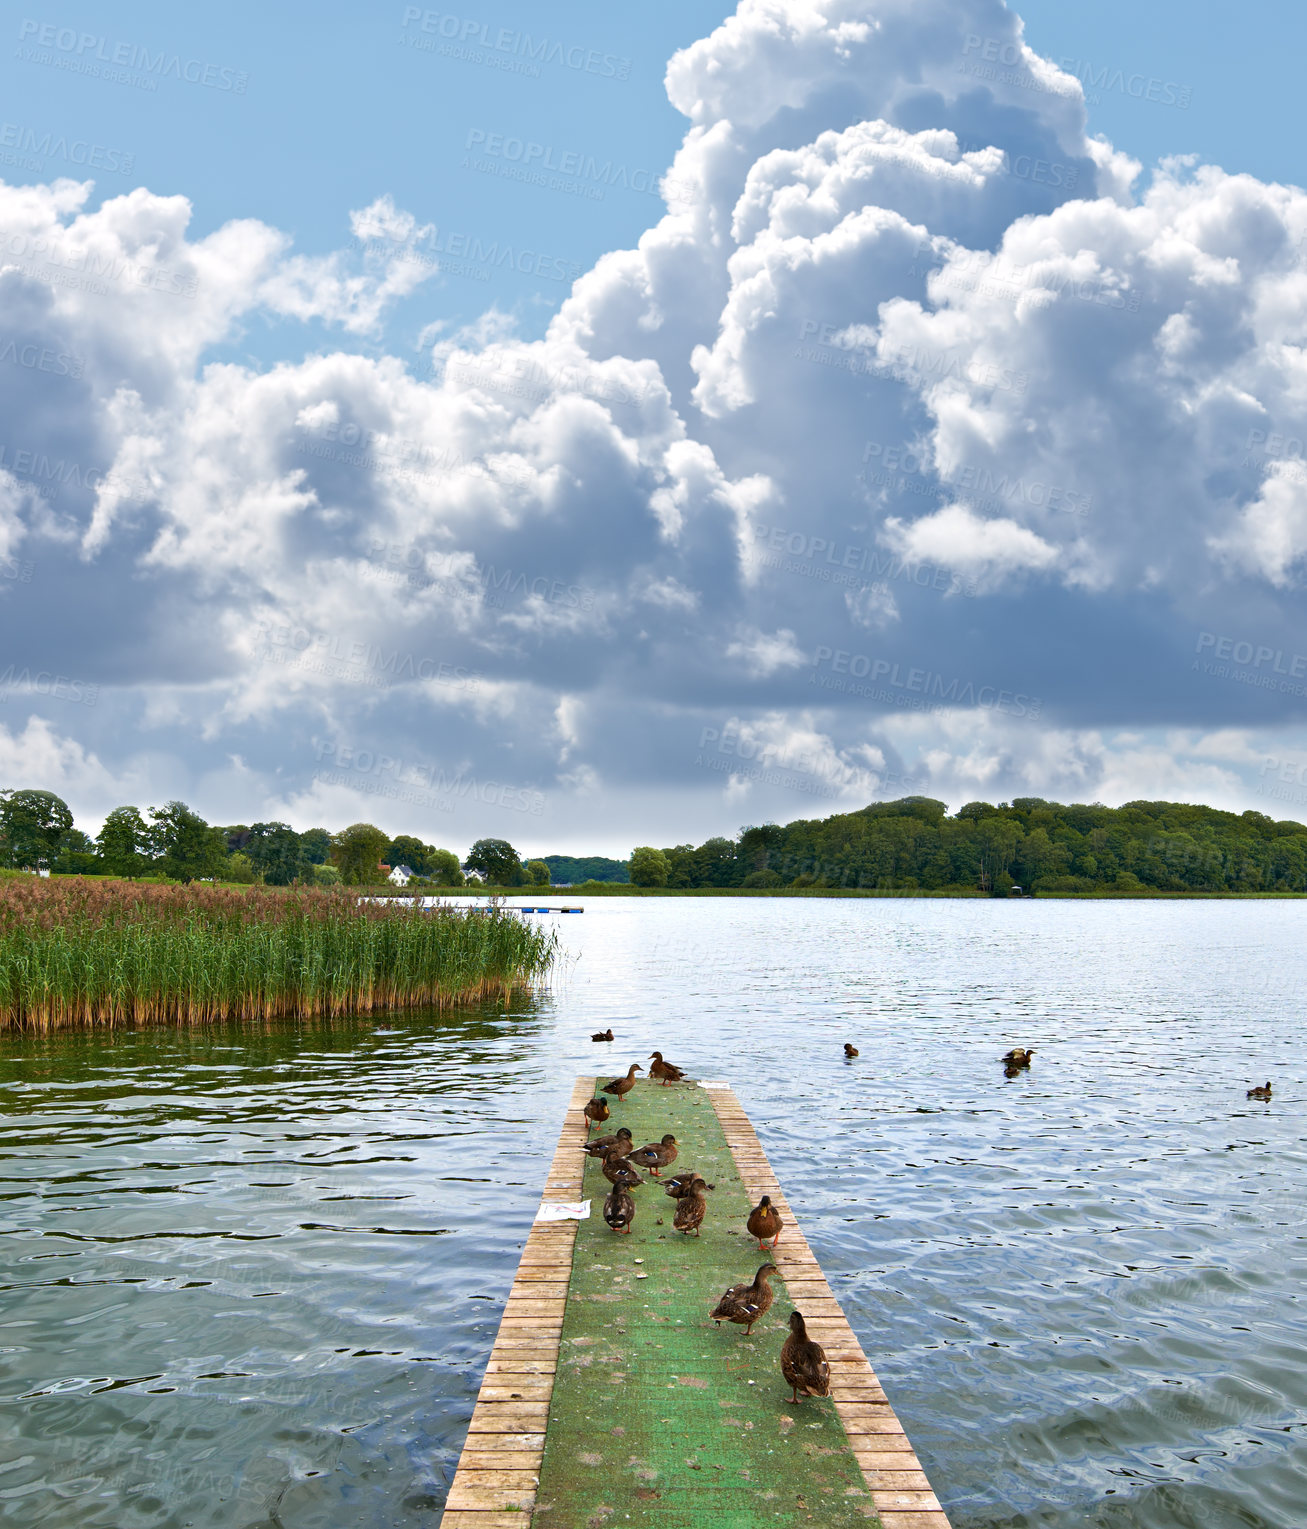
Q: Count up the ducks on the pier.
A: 12